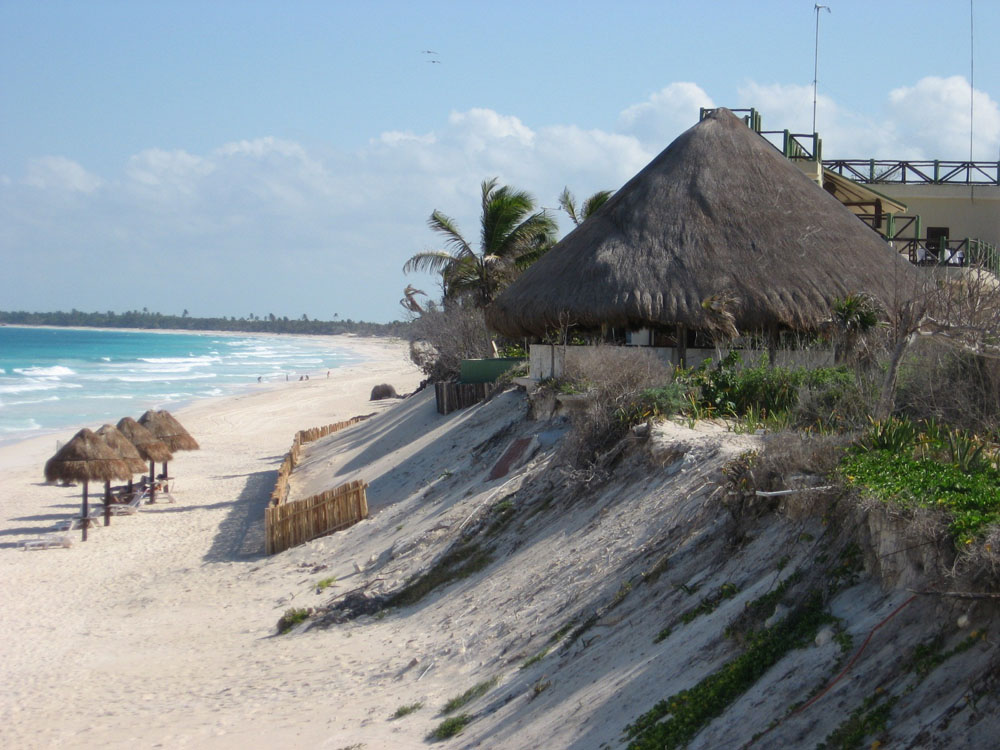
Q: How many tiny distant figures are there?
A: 5